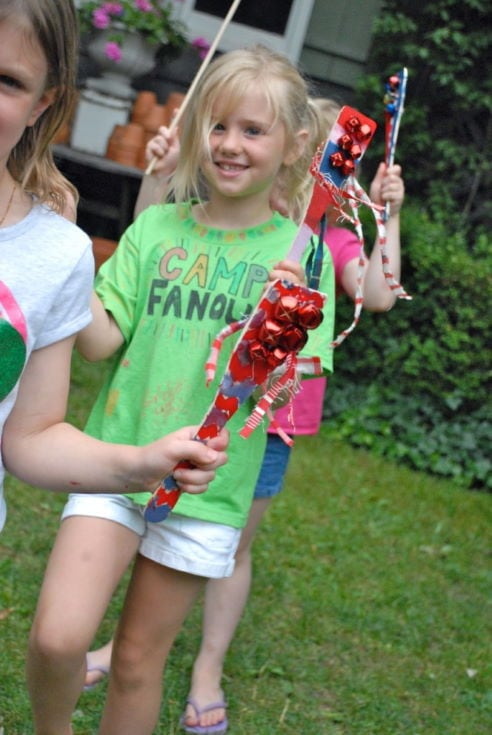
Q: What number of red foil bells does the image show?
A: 12